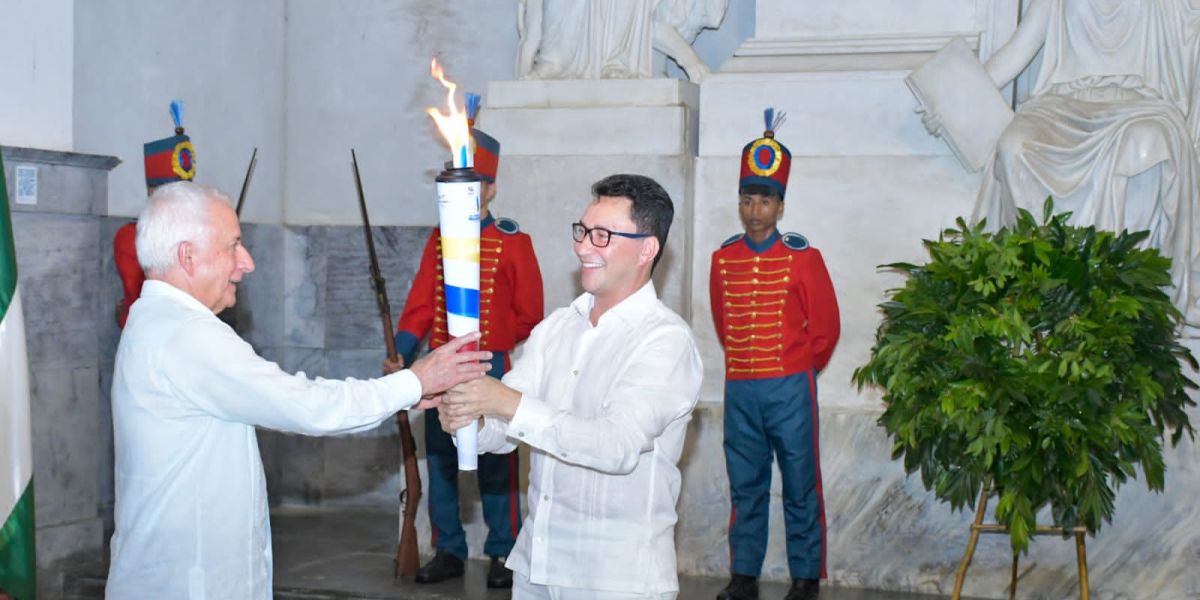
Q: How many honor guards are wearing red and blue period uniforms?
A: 3